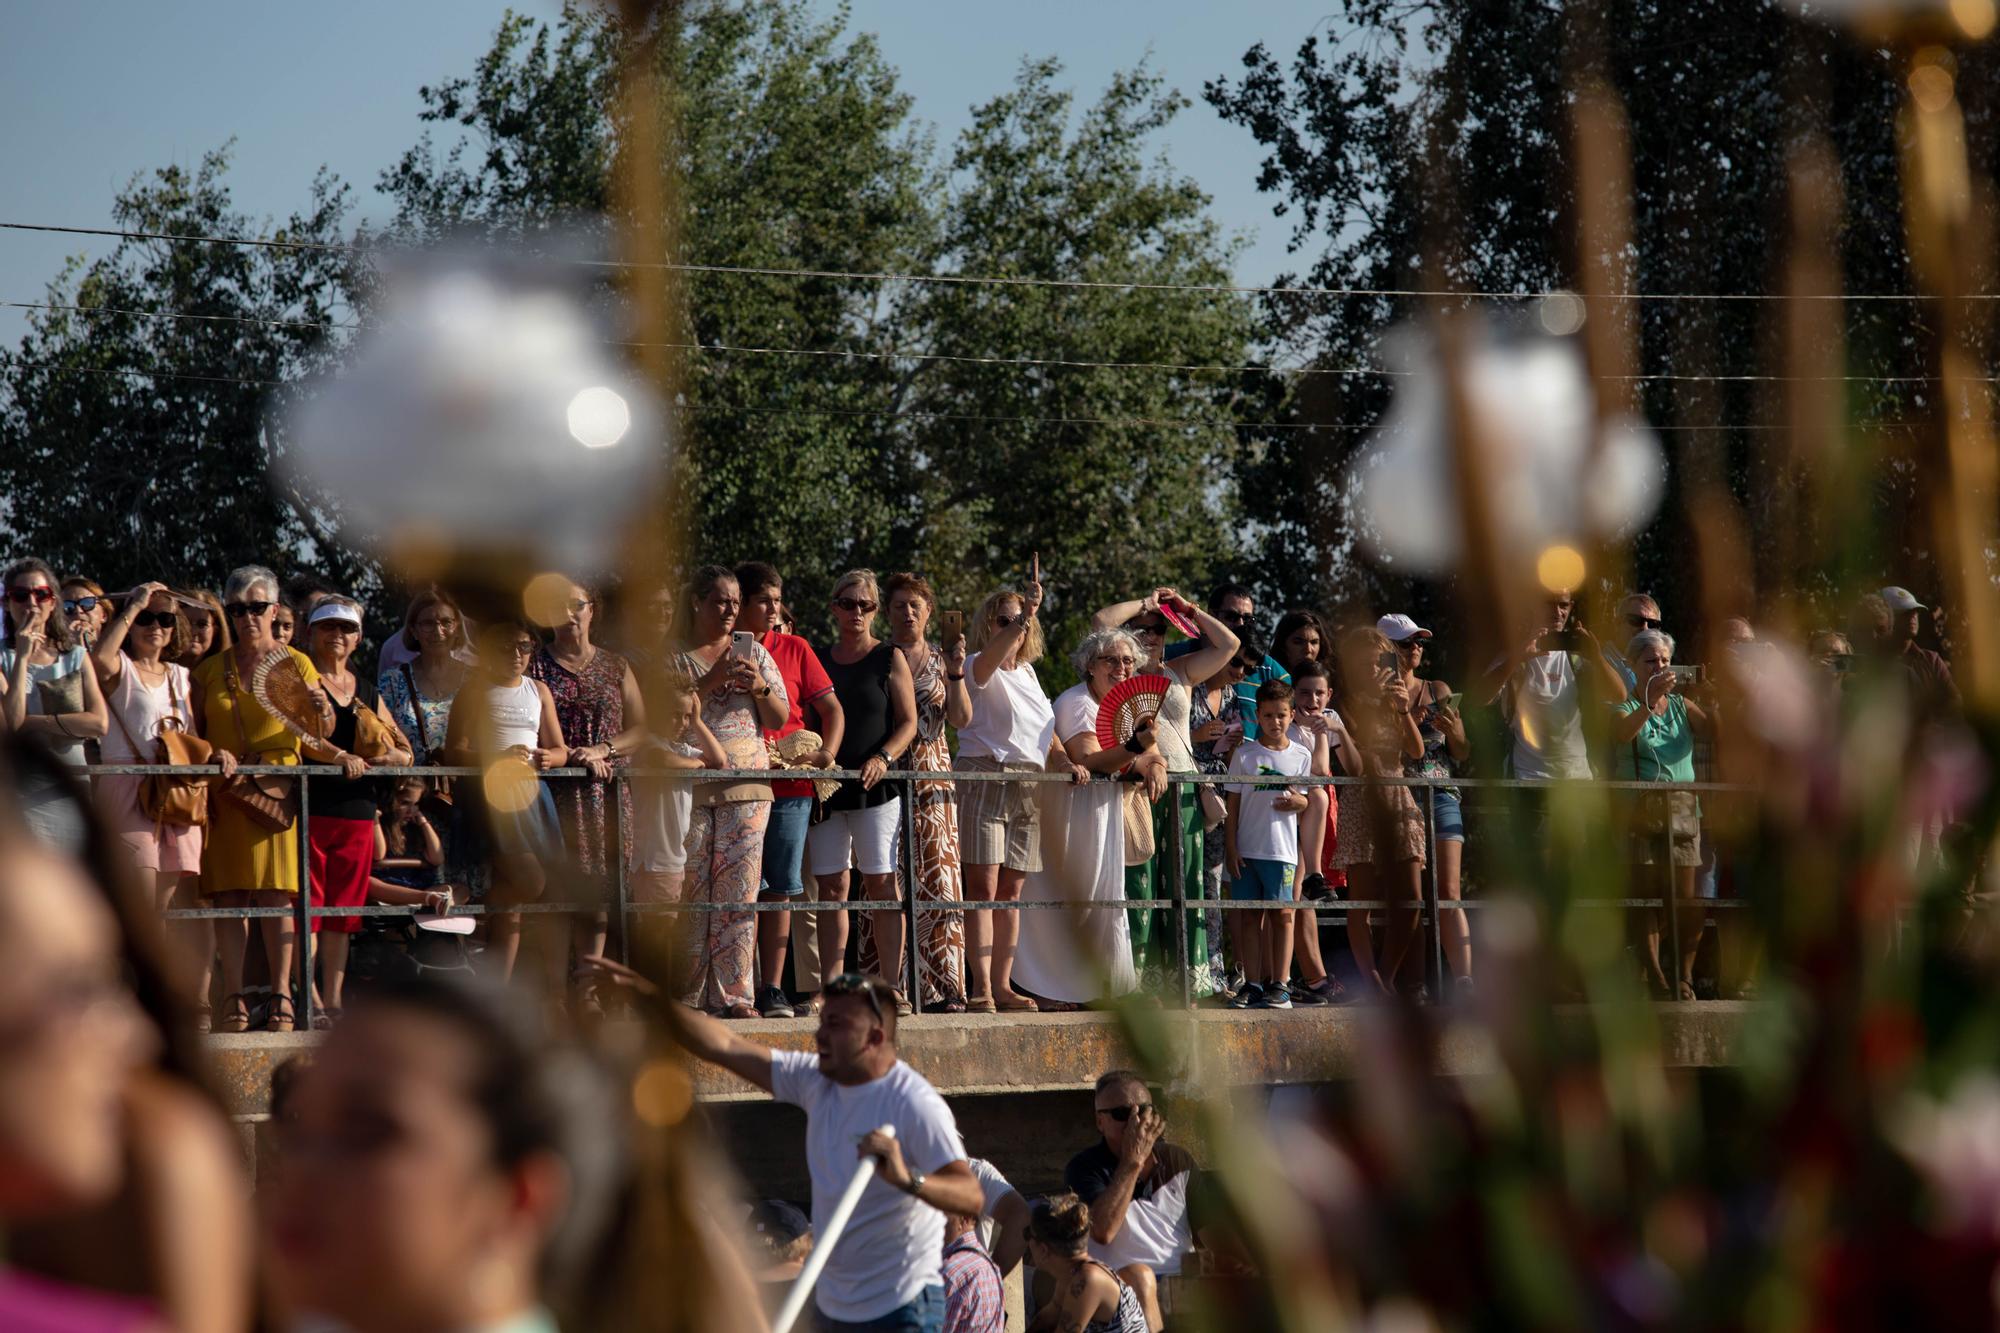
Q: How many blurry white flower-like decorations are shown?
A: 2